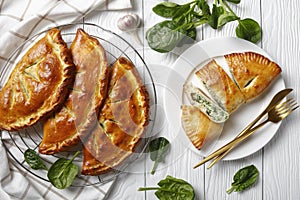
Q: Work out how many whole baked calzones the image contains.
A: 3